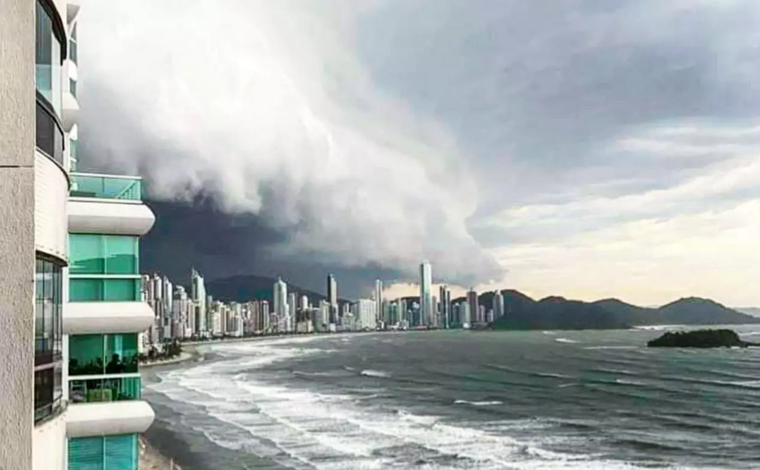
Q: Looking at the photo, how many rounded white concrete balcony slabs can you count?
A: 3